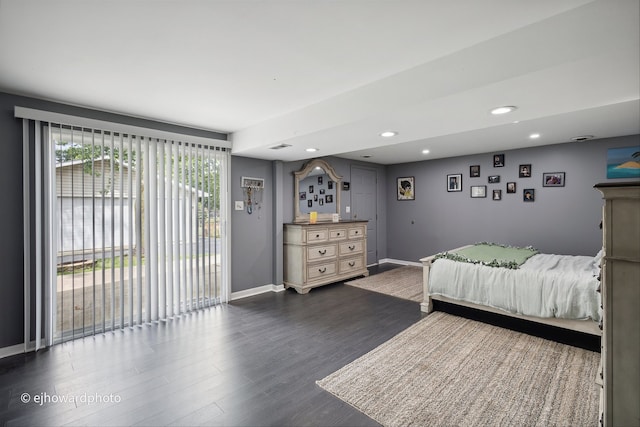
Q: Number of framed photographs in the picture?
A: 11